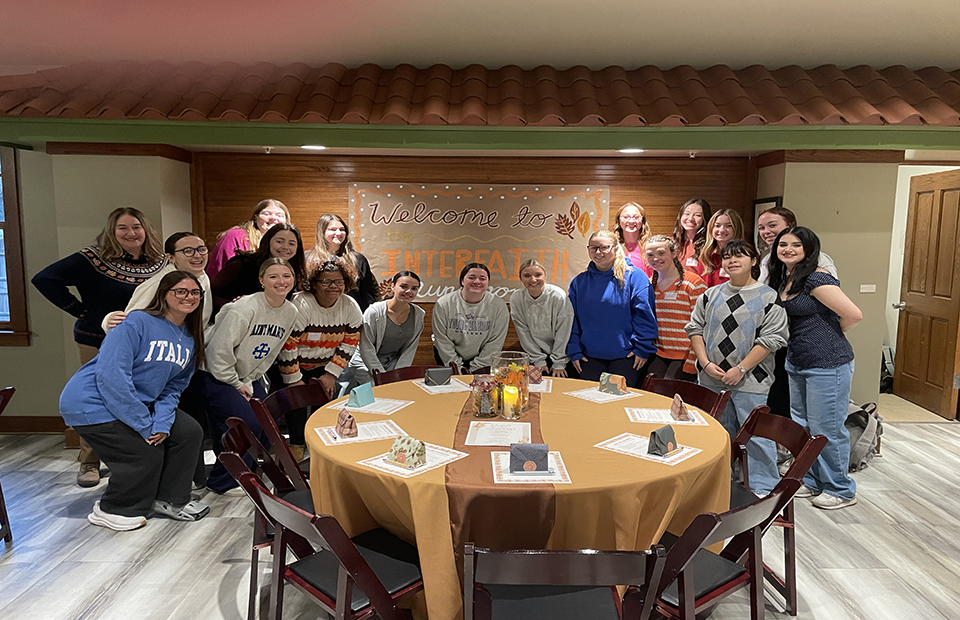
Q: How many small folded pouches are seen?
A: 9